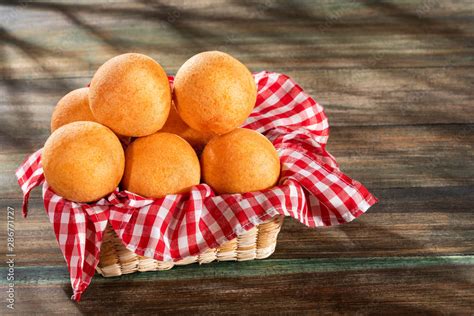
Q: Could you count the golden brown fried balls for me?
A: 7